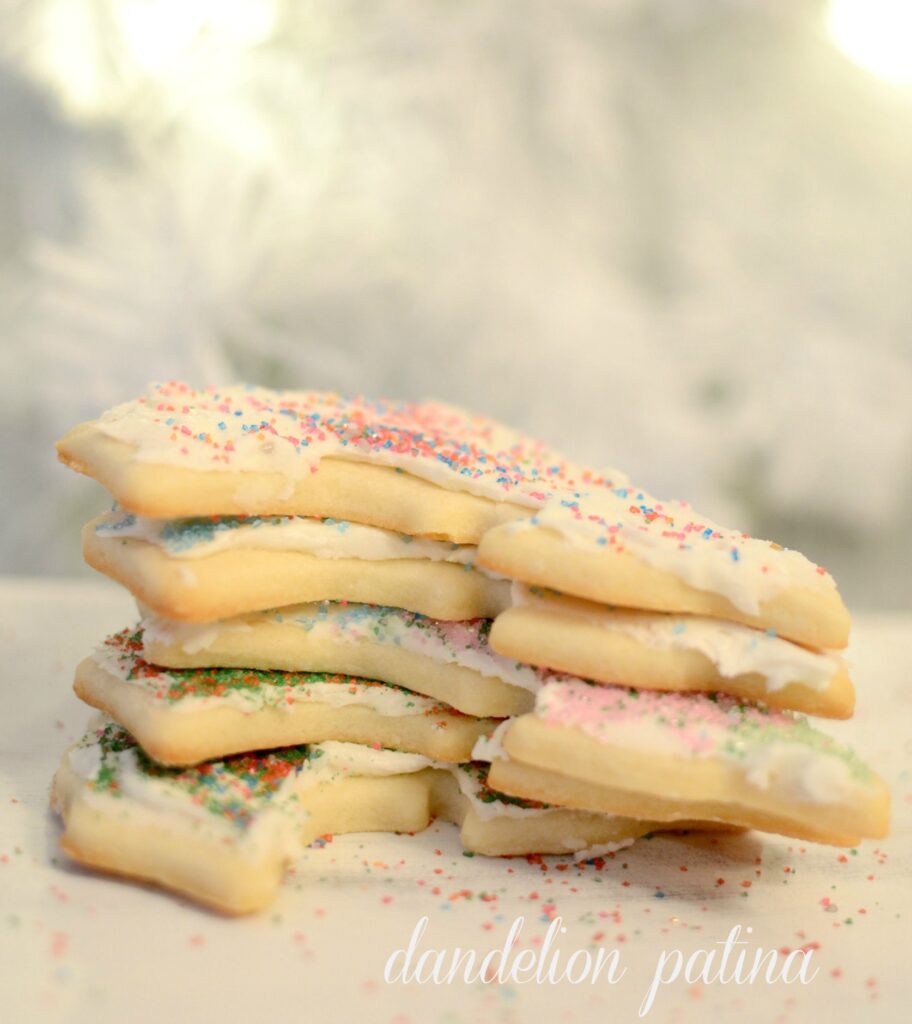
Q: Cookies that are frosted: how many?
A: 5